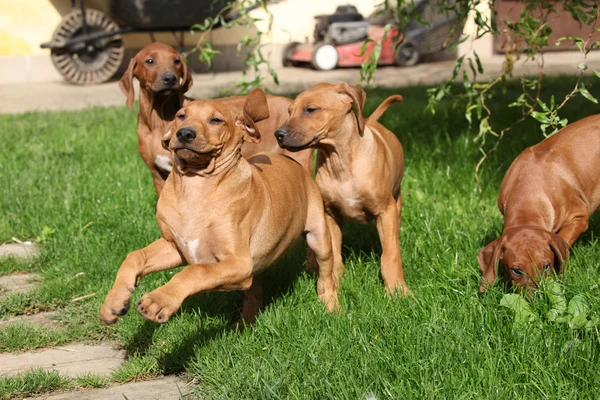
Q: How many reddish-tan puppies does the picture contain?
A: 4